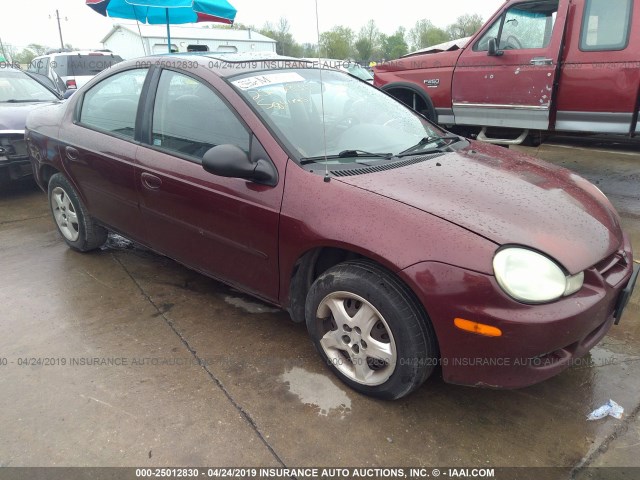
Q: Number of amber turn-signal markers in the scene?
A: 1